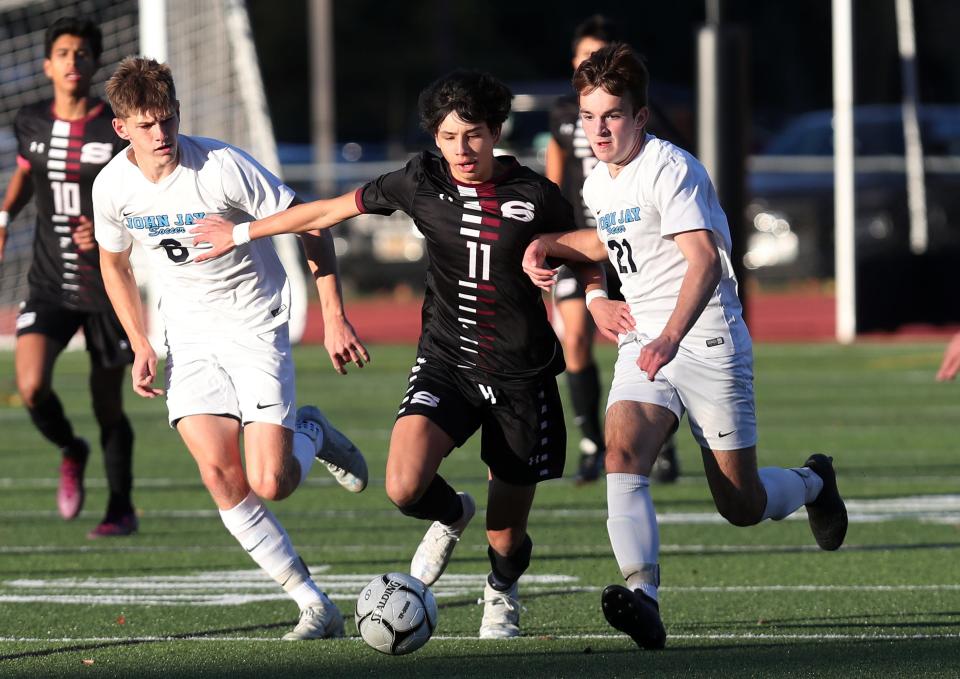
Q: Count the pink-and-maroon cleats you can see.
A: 2